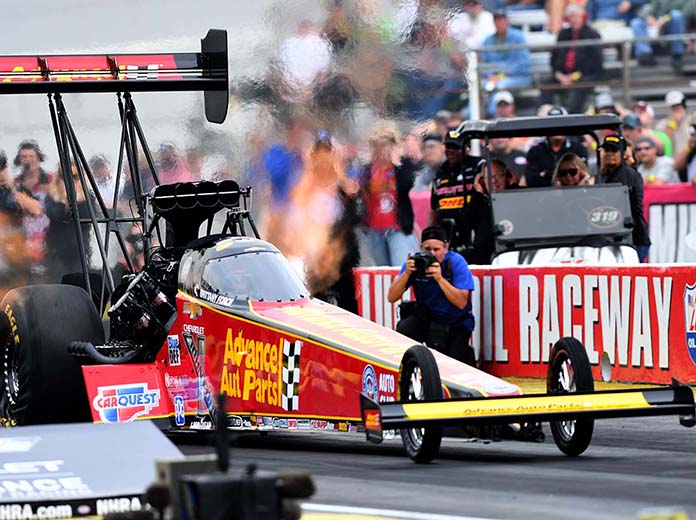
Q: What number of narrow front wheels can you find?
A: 2